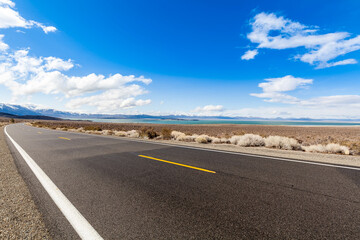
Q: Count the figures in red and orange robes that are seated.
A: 0